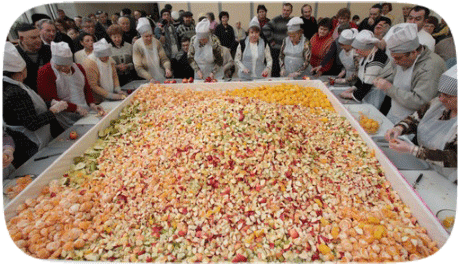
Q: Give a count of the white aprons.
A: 11